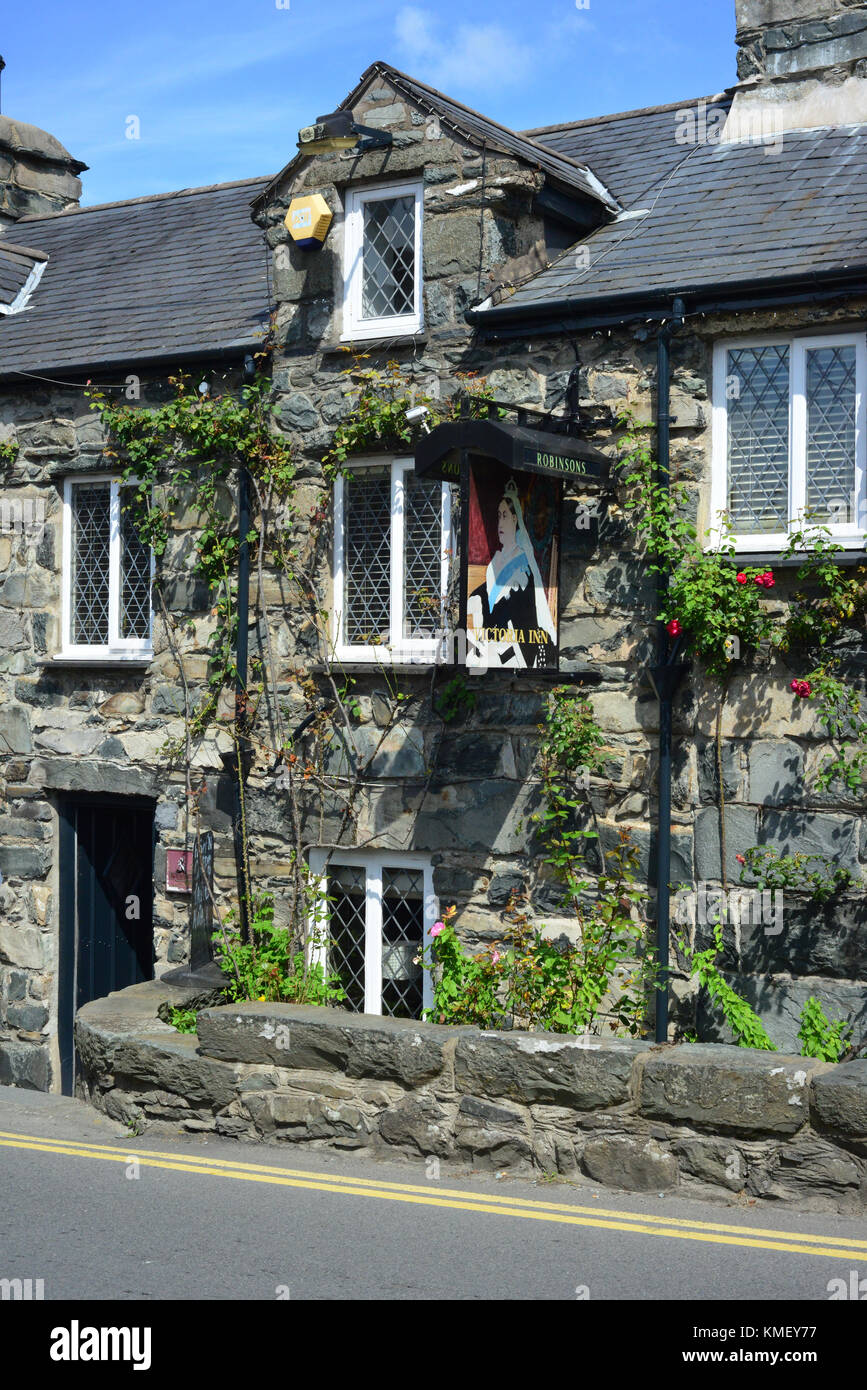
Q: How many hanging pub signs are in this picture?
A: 1